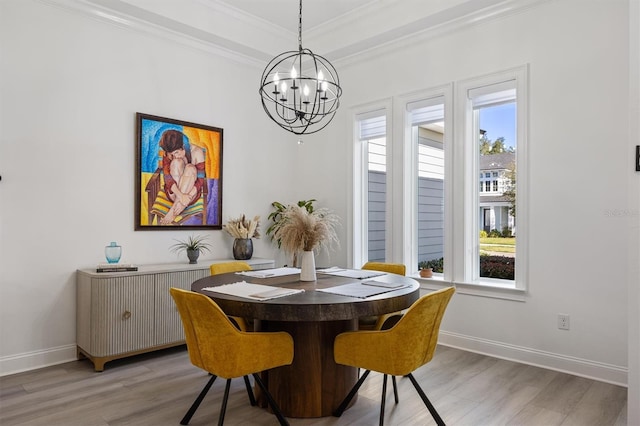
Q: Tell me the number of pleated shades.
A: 3